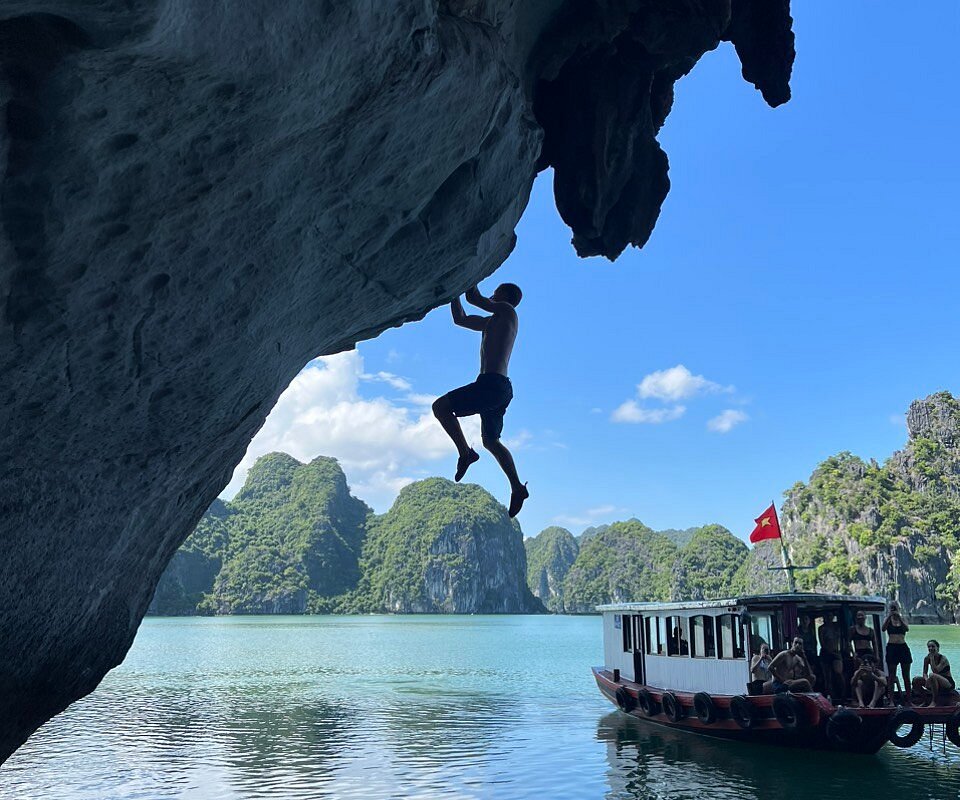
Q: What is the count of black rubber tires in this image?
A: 9